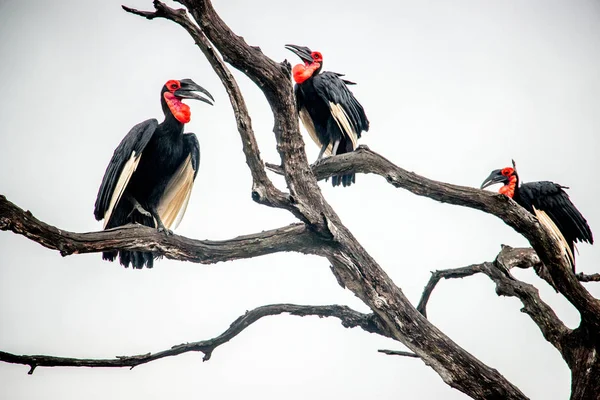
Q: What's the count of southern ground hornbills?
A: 3